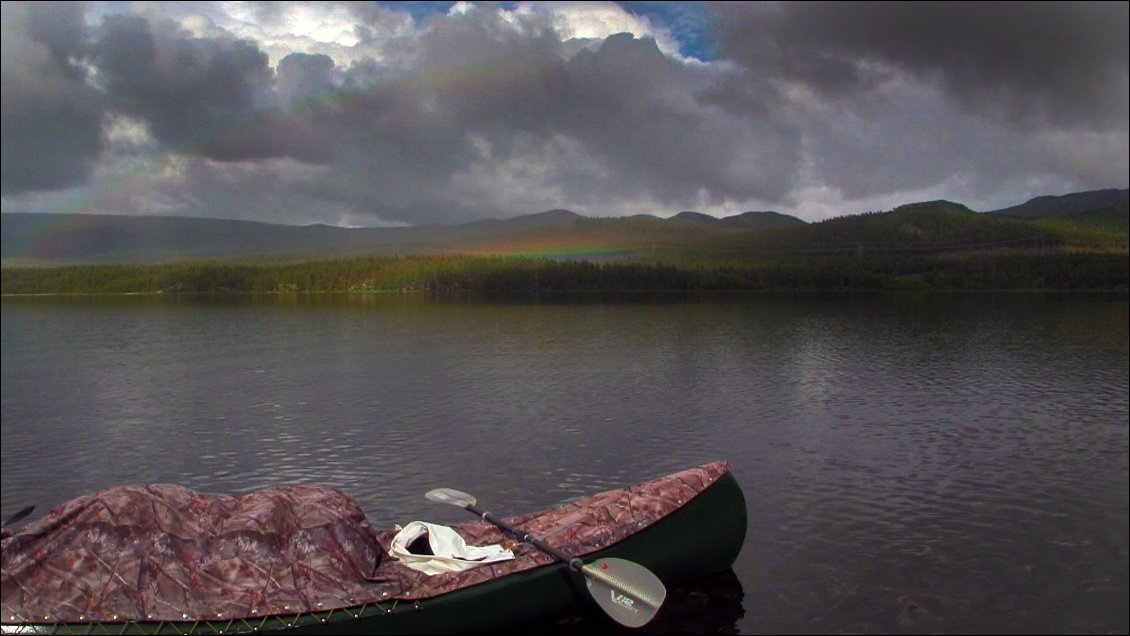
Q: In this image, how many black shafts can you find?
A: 1